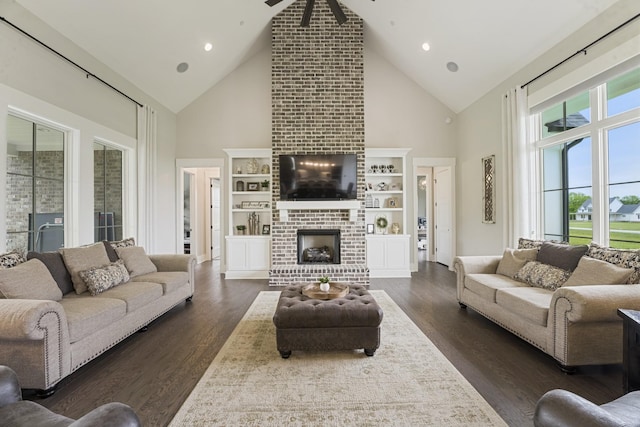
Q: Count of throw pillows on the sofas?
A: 14